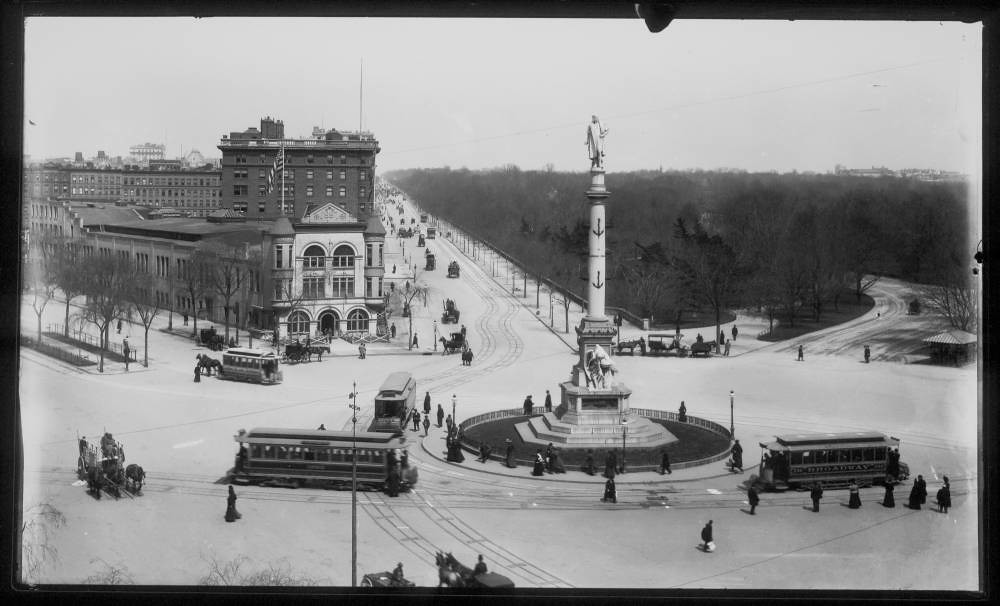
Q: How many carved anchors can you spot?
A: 2